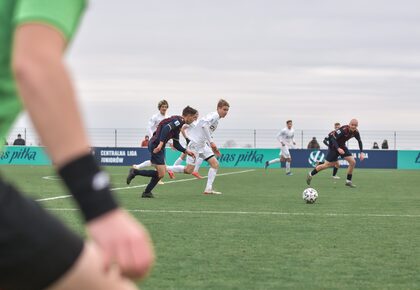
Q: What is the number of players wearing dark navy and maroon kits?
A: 3